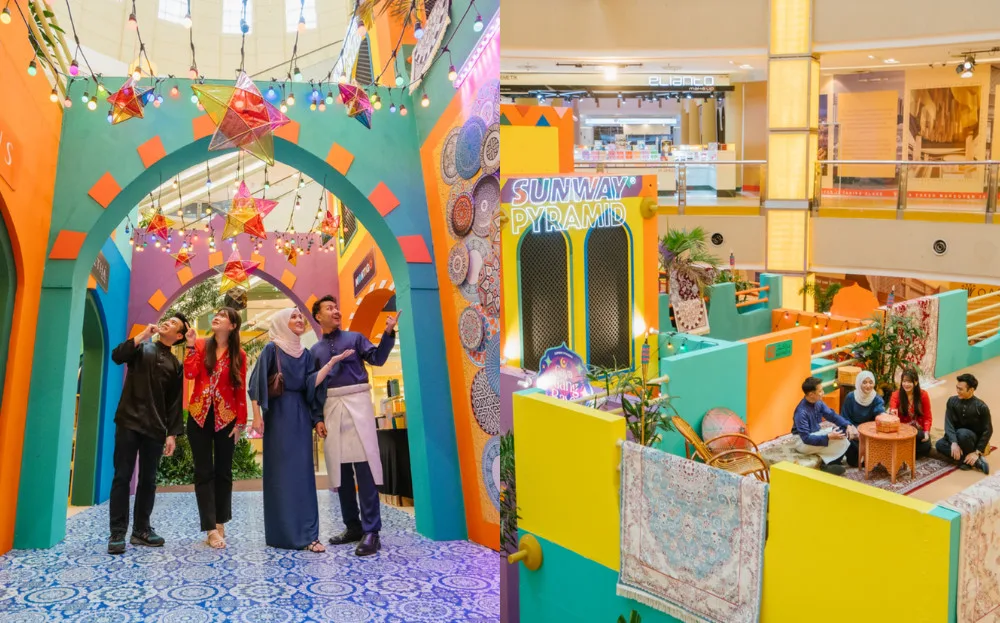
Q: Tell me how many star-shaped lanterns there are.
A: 9